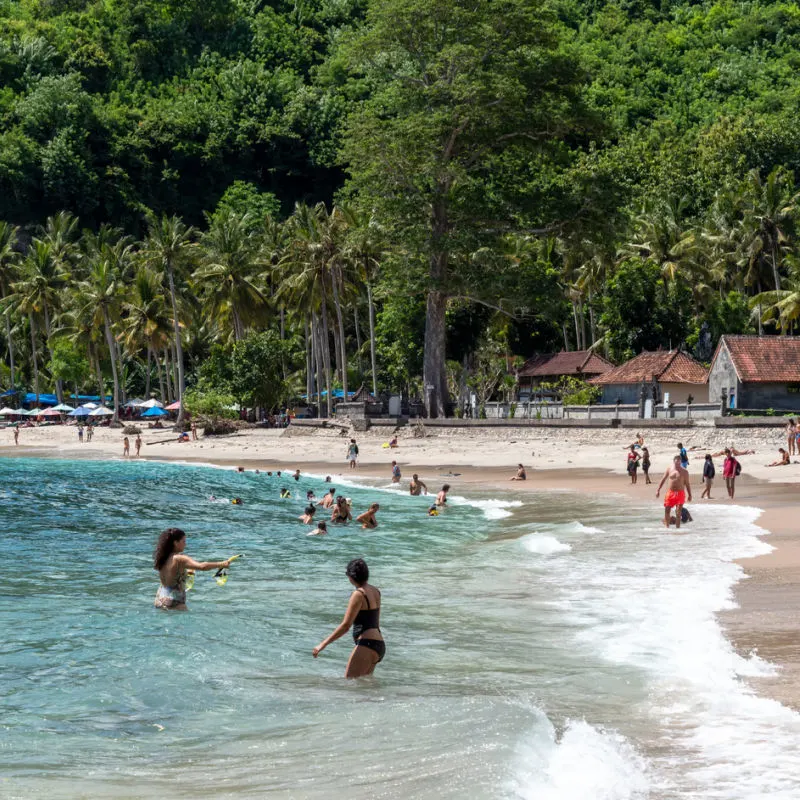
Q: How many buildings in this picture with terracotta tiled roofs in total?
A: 3